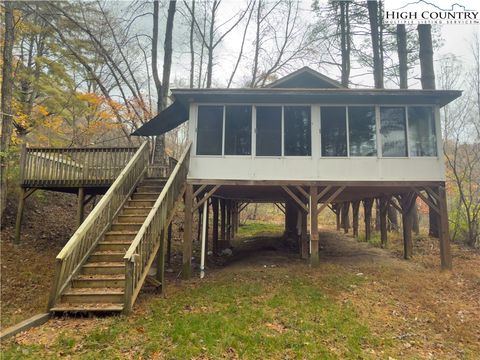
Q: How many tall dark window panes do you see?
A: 8